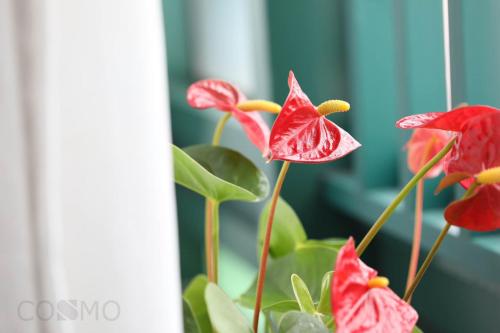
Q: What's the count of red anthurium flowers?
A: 6